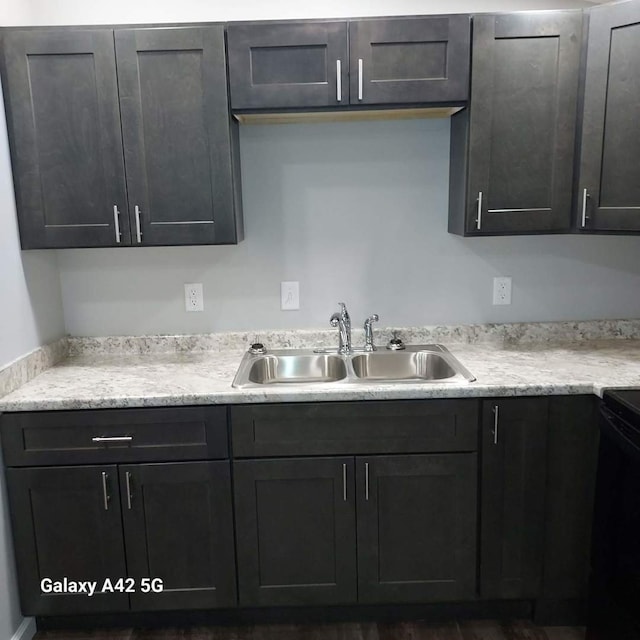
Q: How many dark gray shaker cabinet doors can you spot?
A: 11